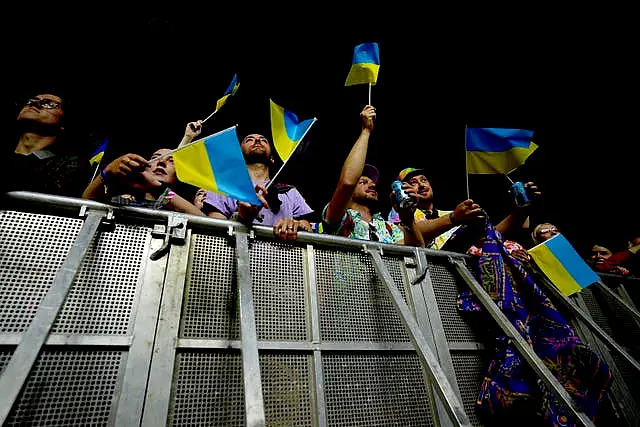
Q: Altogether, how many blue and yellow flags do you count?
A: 7